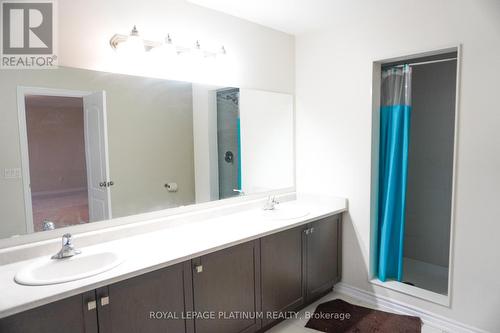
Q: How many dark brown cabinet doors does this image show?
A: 5